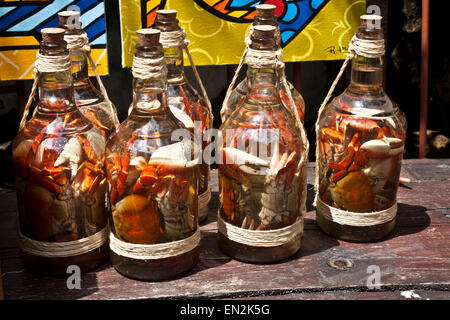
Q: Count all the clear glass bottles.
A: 7